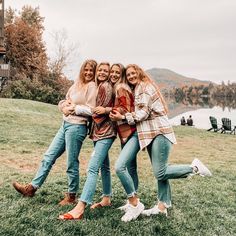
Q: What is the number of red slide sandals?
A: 2